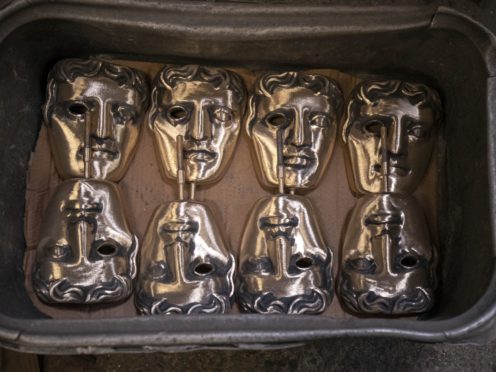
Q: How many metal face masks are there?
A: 8